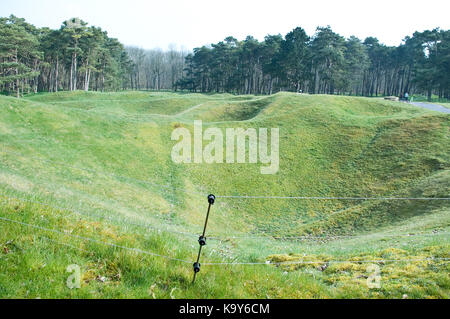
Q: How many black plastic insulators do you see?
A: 3